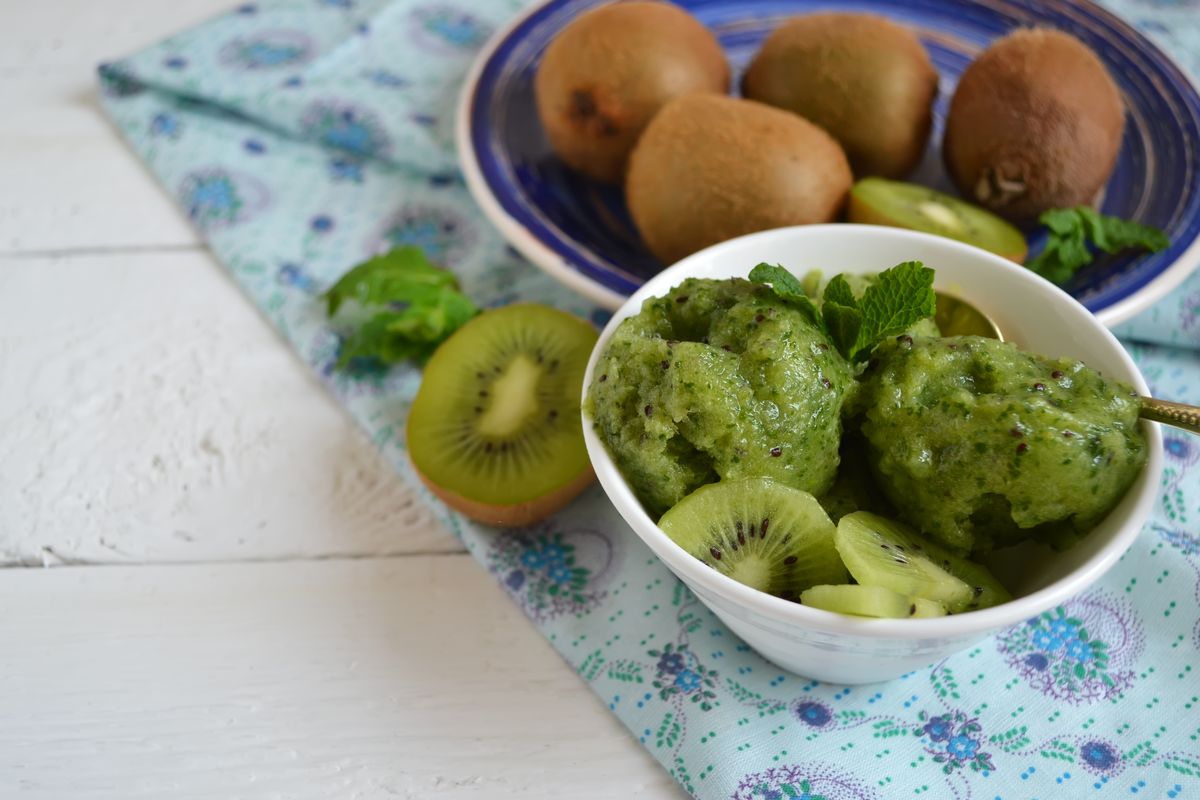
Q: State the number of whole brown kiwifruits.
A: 4